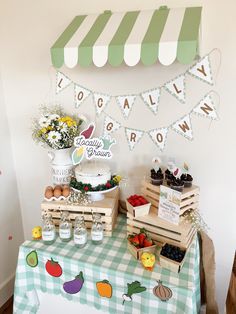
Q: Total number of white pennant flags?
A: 12